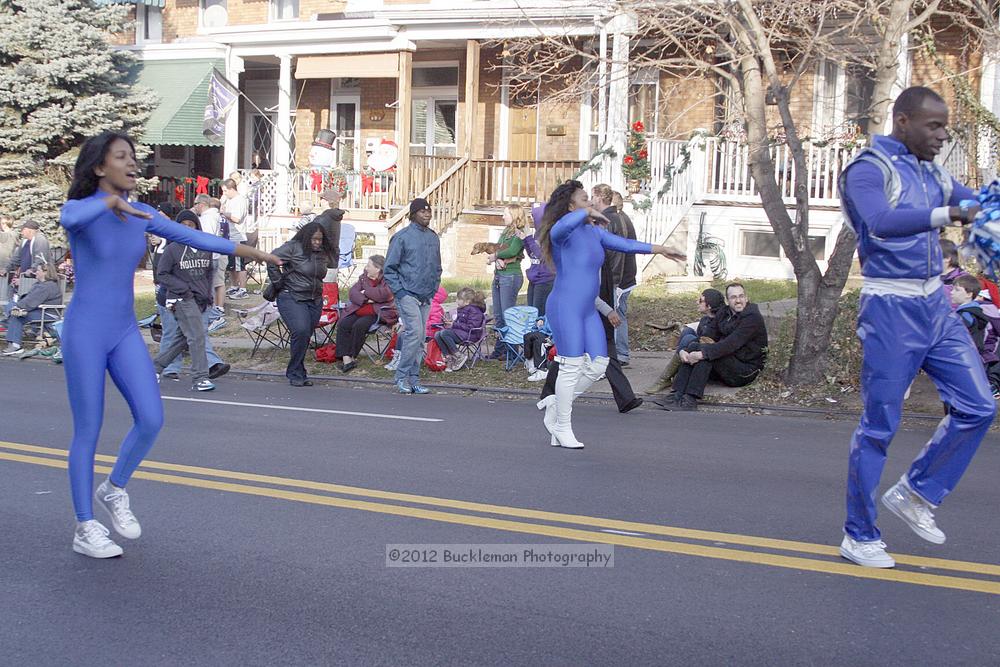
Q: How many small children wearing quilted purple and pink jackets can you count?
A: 2